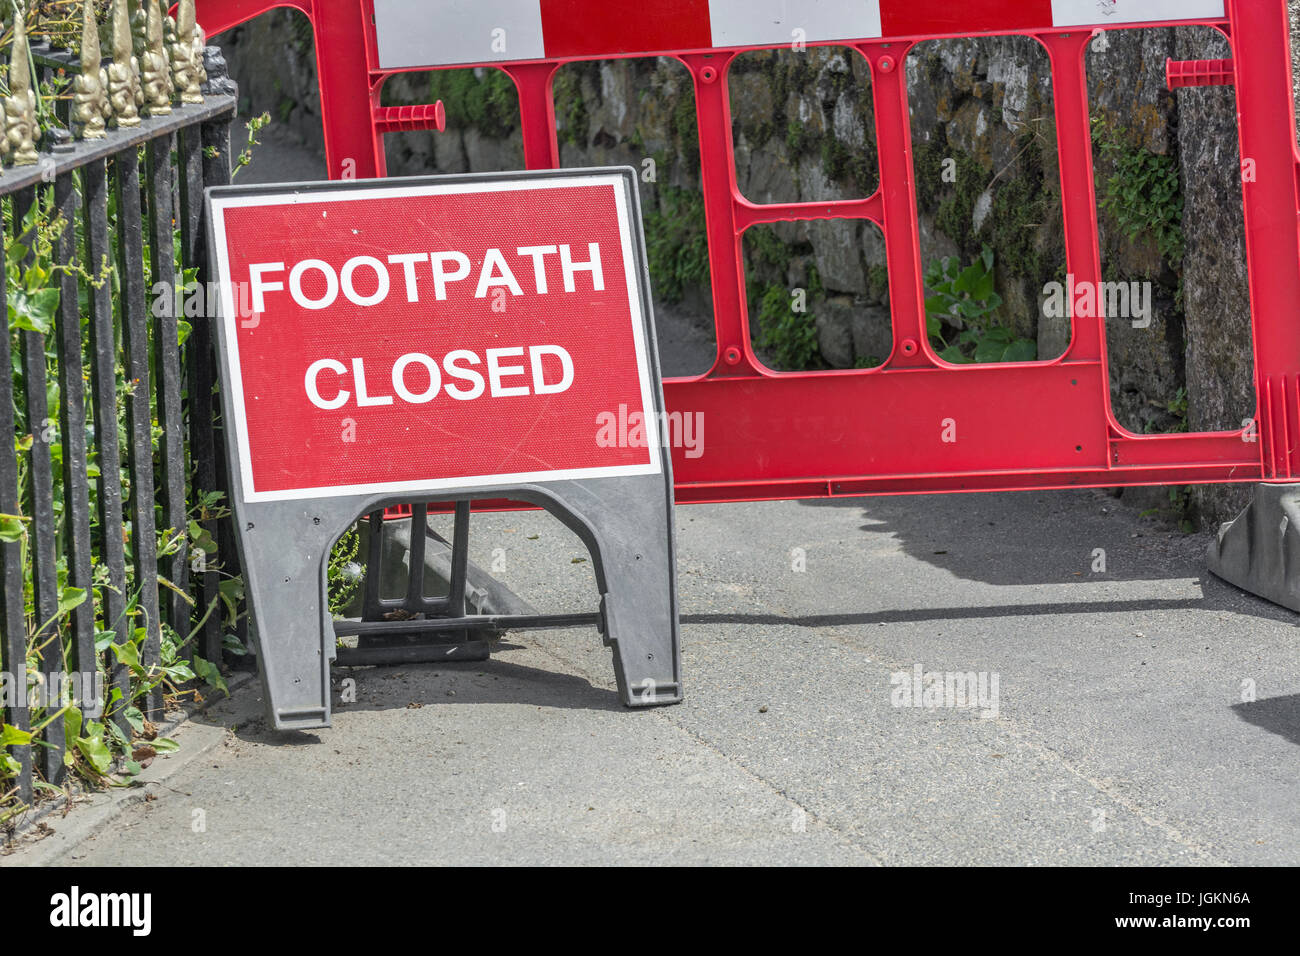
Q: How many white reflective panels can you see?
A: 3